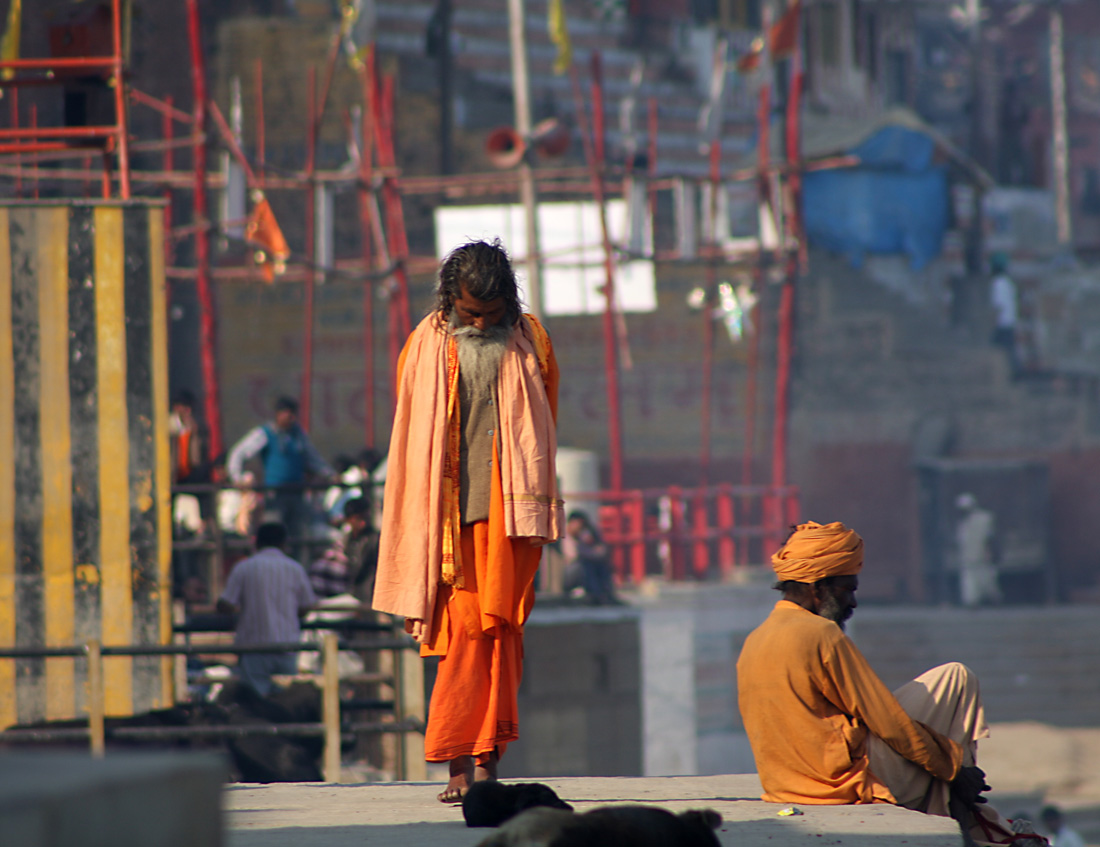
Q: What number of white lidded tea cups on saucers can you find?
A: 0